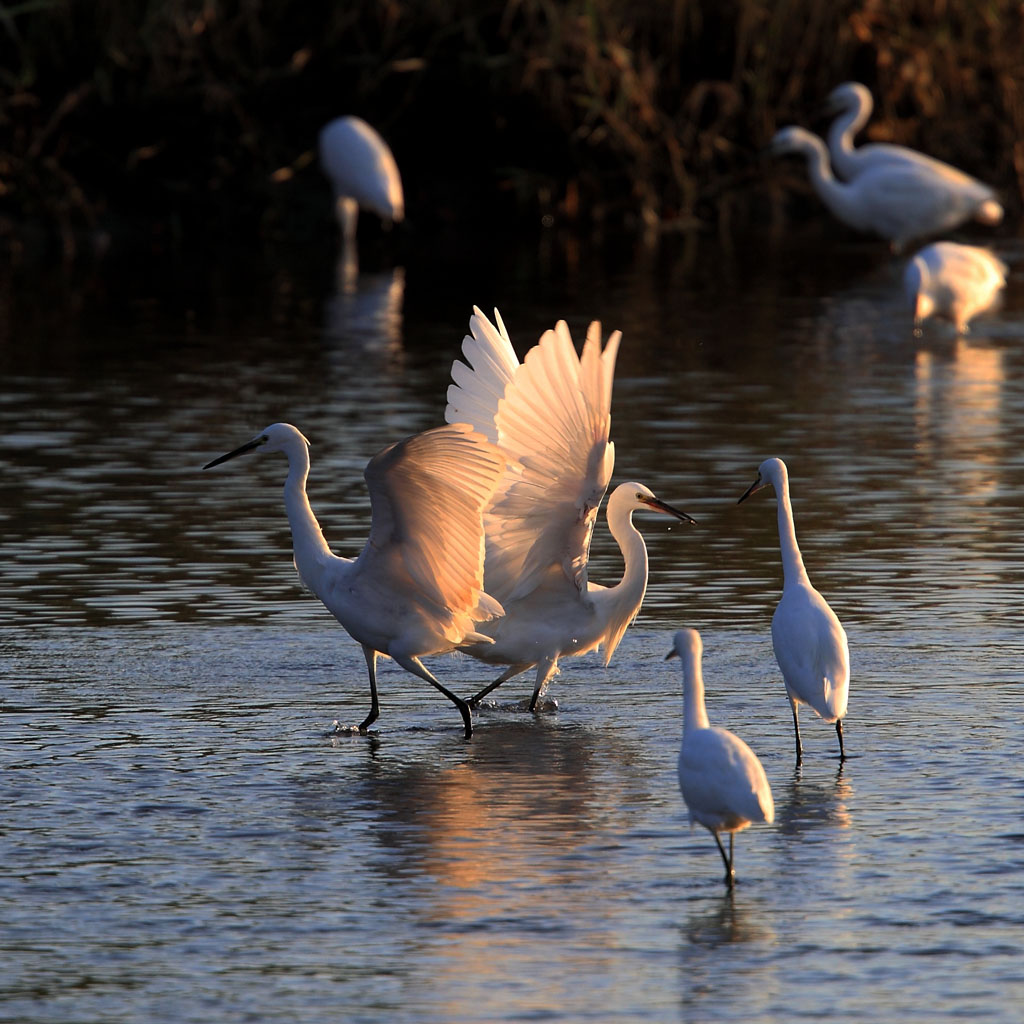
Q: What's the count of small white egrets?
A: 8